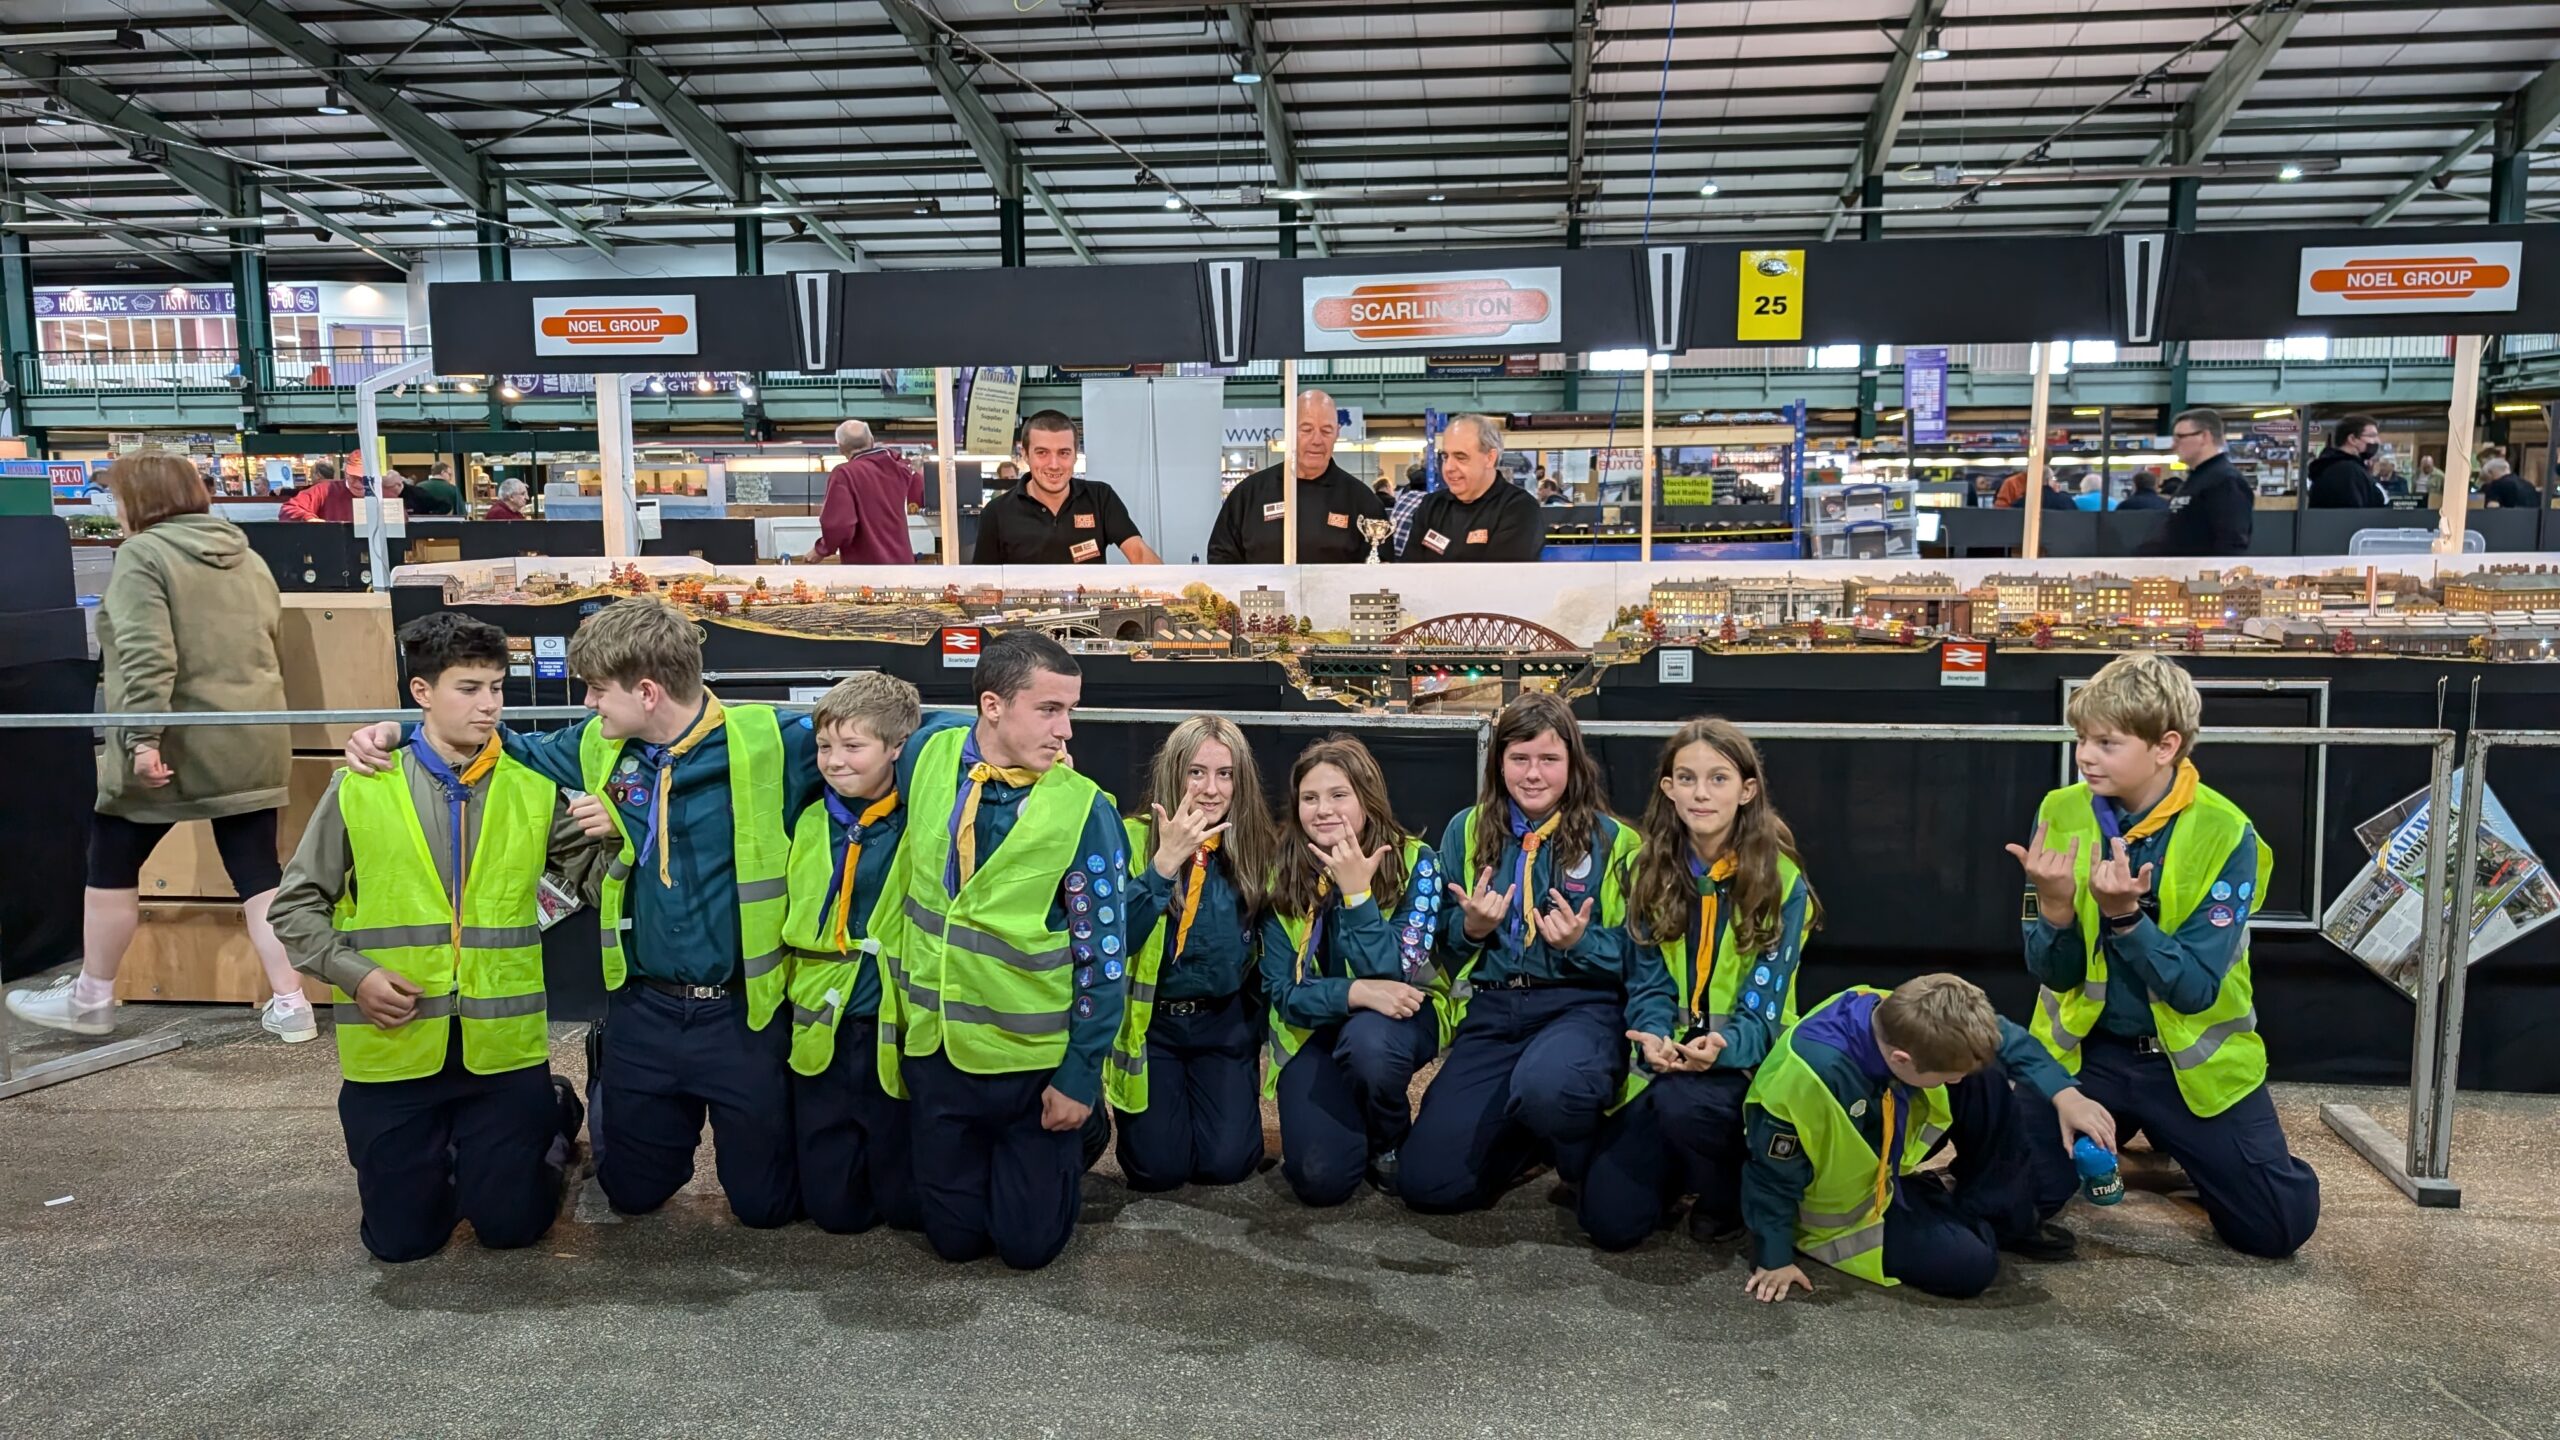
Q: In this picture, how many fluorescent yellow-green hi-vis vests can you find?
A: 10